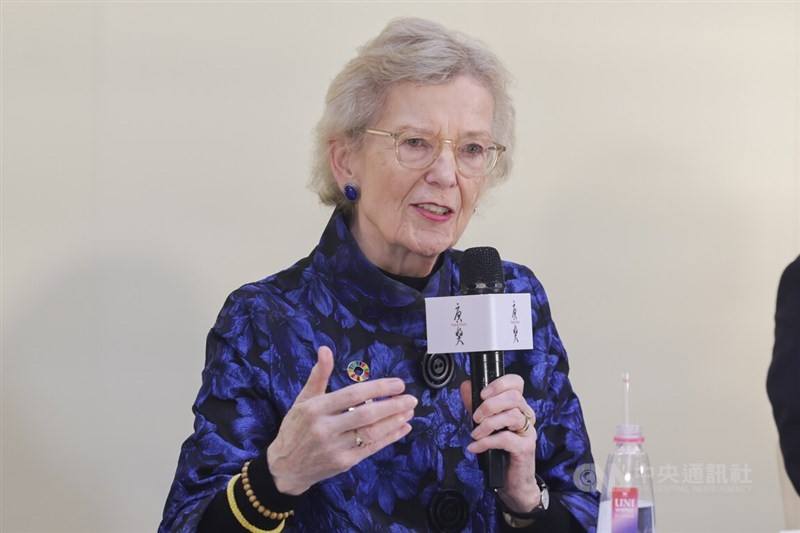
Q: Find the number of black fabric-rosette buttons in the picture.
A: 2